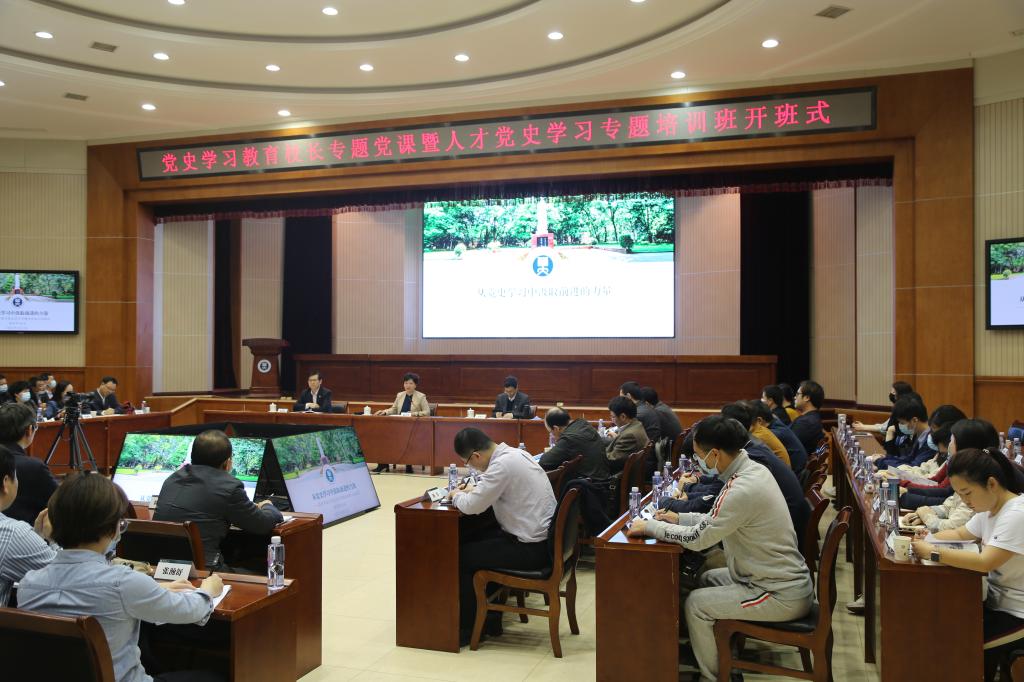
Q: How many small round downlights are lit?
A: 14